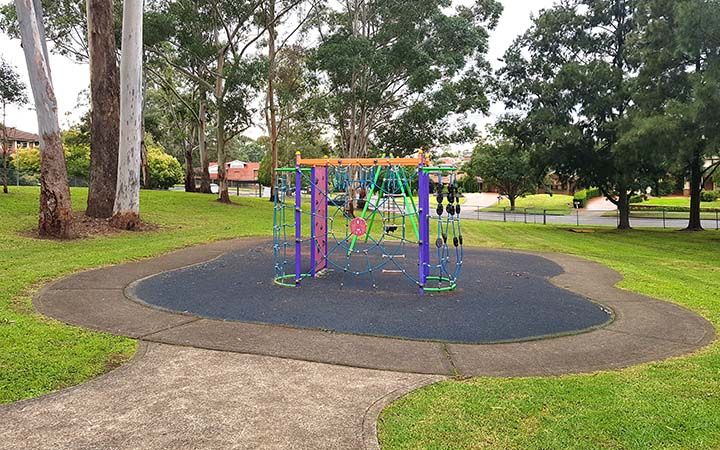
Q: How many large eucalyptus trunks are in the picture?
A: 3